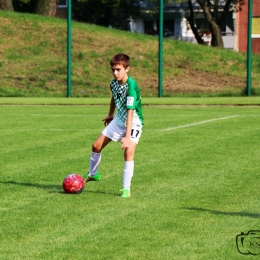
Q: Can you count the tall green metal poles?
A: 3